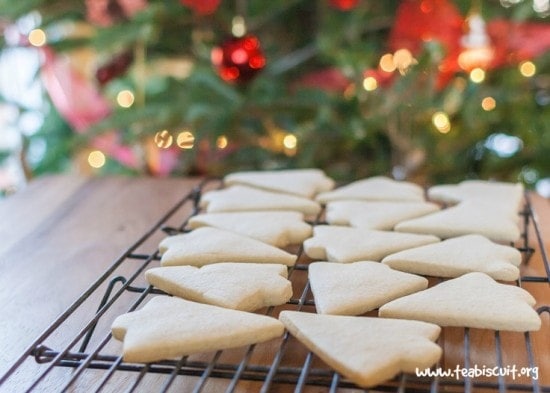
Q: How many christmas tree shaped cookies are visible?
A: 15